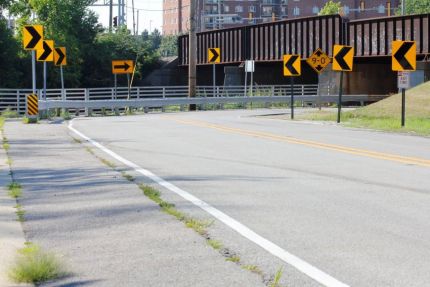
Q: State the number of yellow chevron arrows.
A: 7